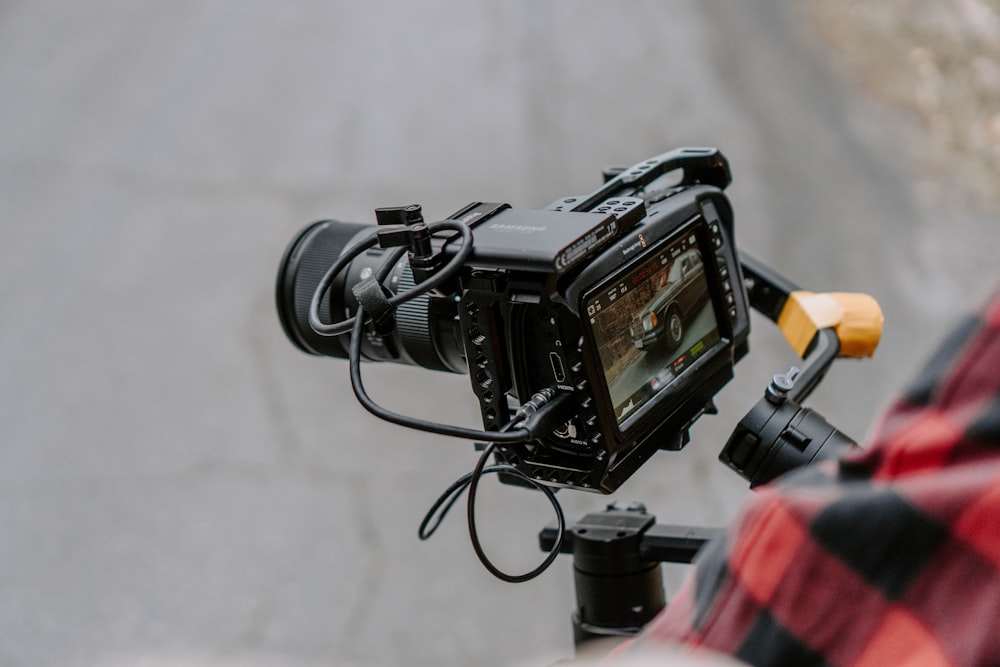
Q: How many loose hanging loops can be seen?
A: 2